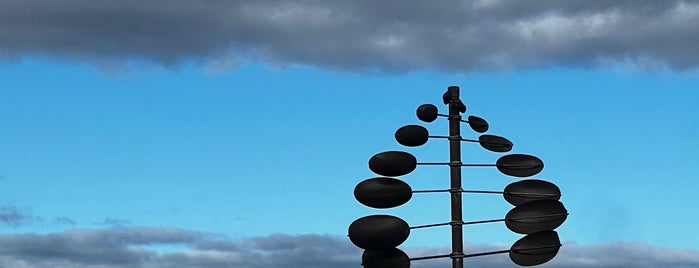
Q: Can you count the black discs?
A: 12